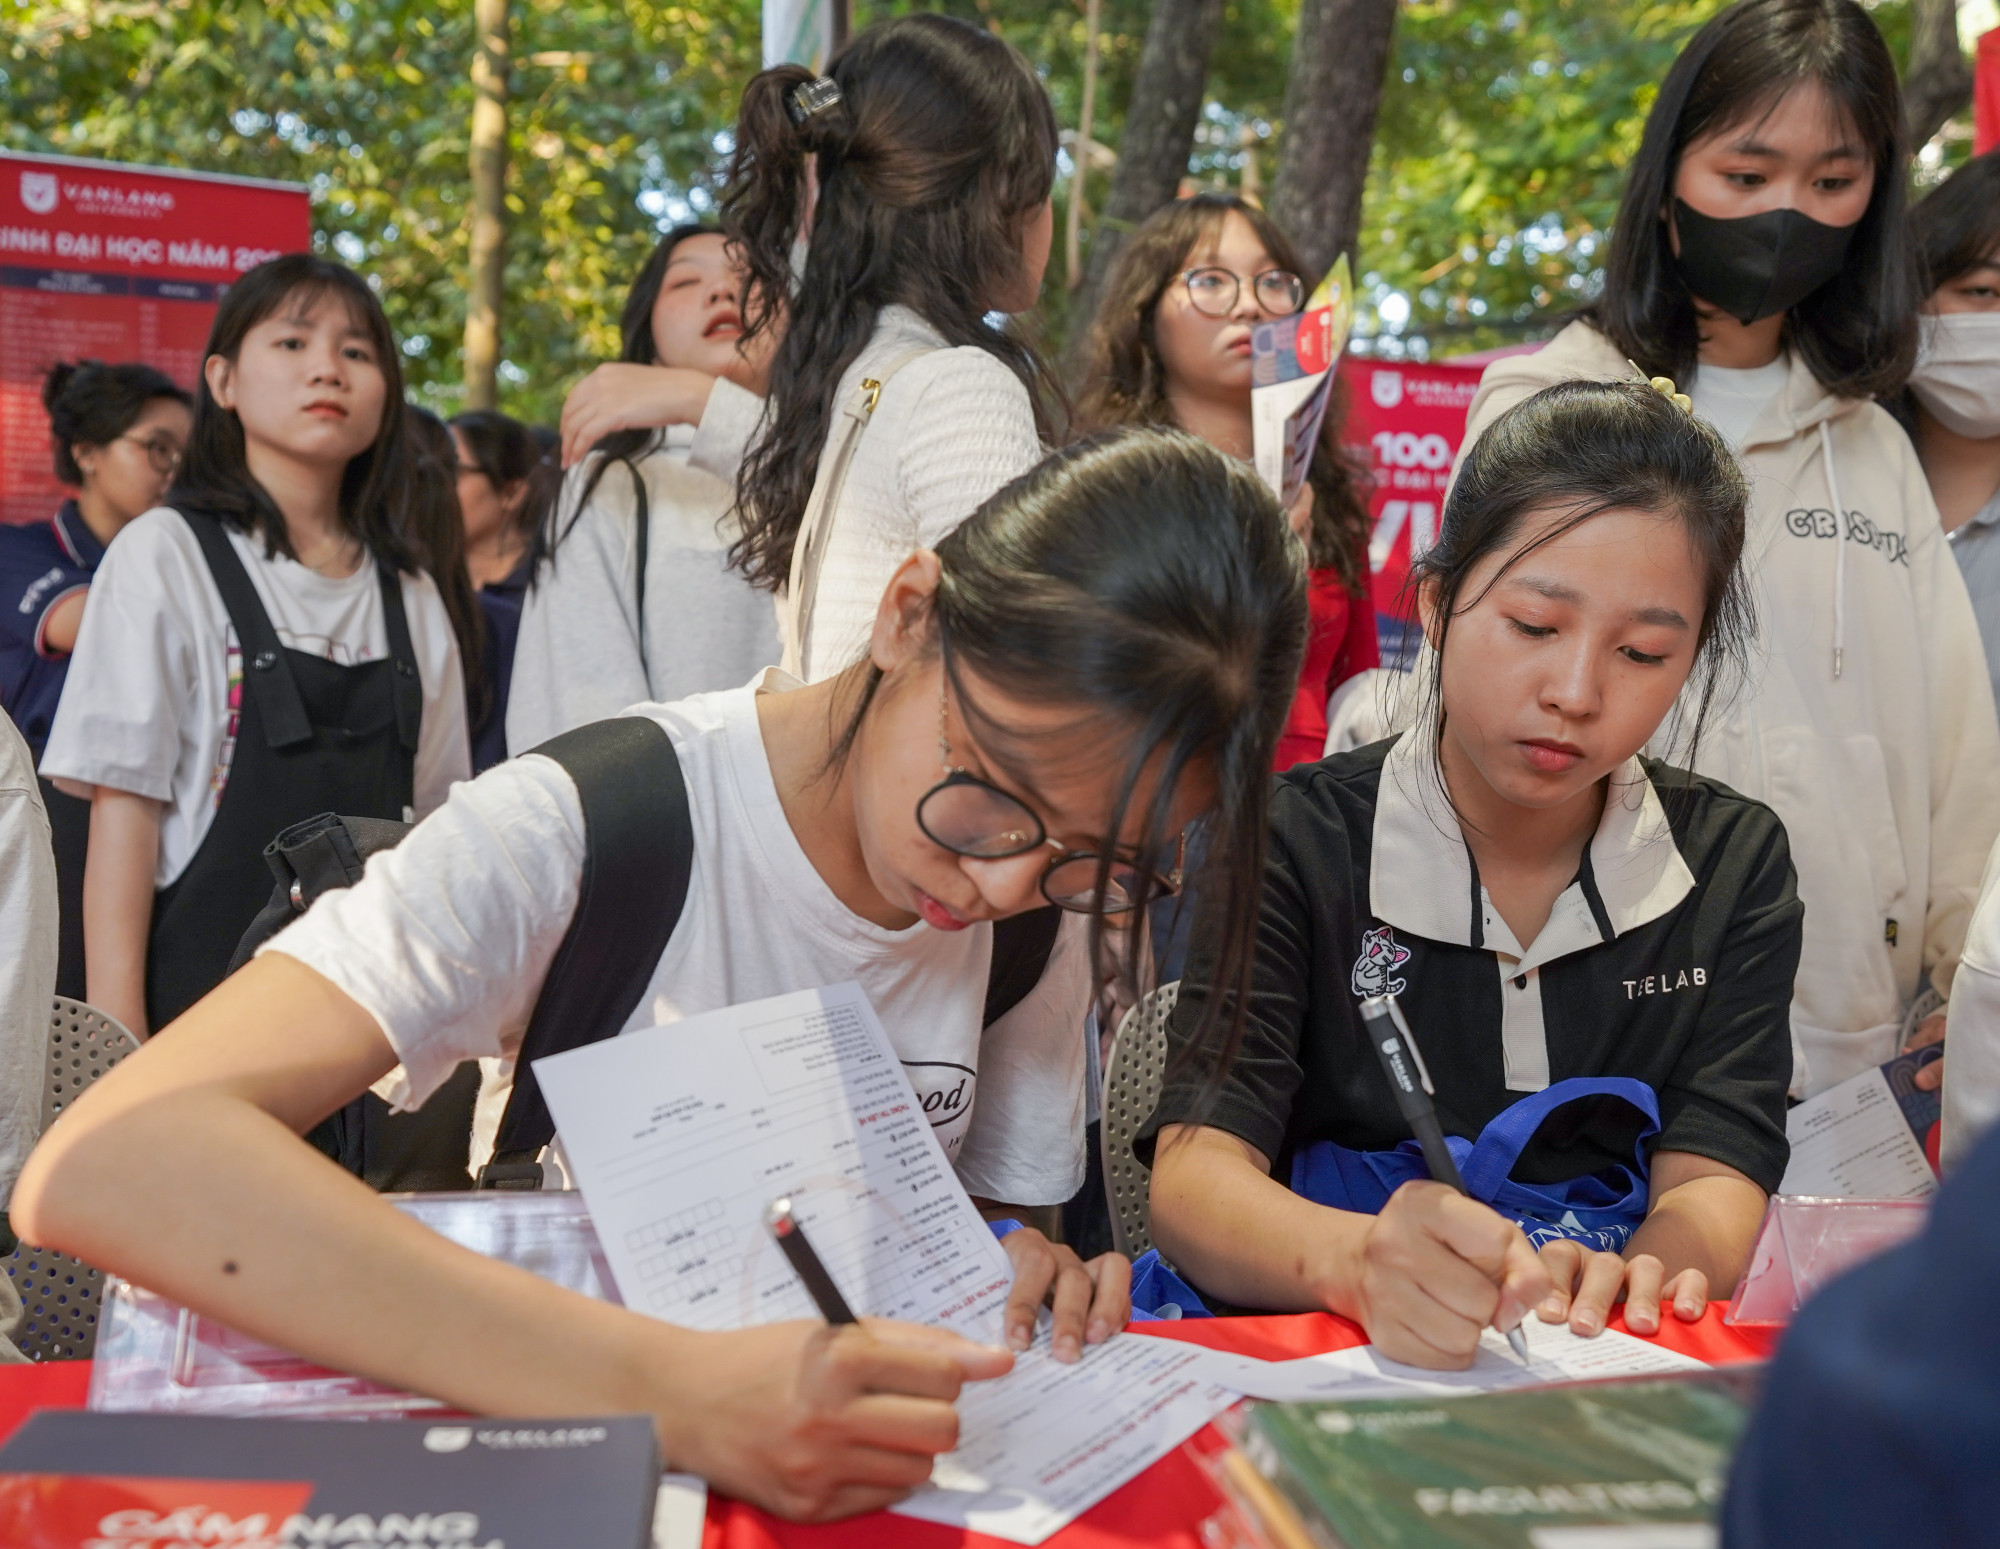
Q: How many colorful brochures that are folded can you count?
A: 1